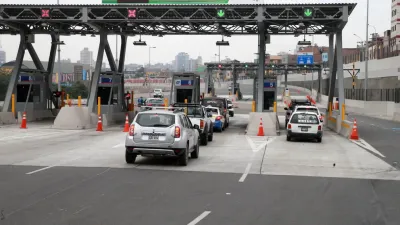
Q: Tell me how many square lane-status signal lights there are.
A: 4